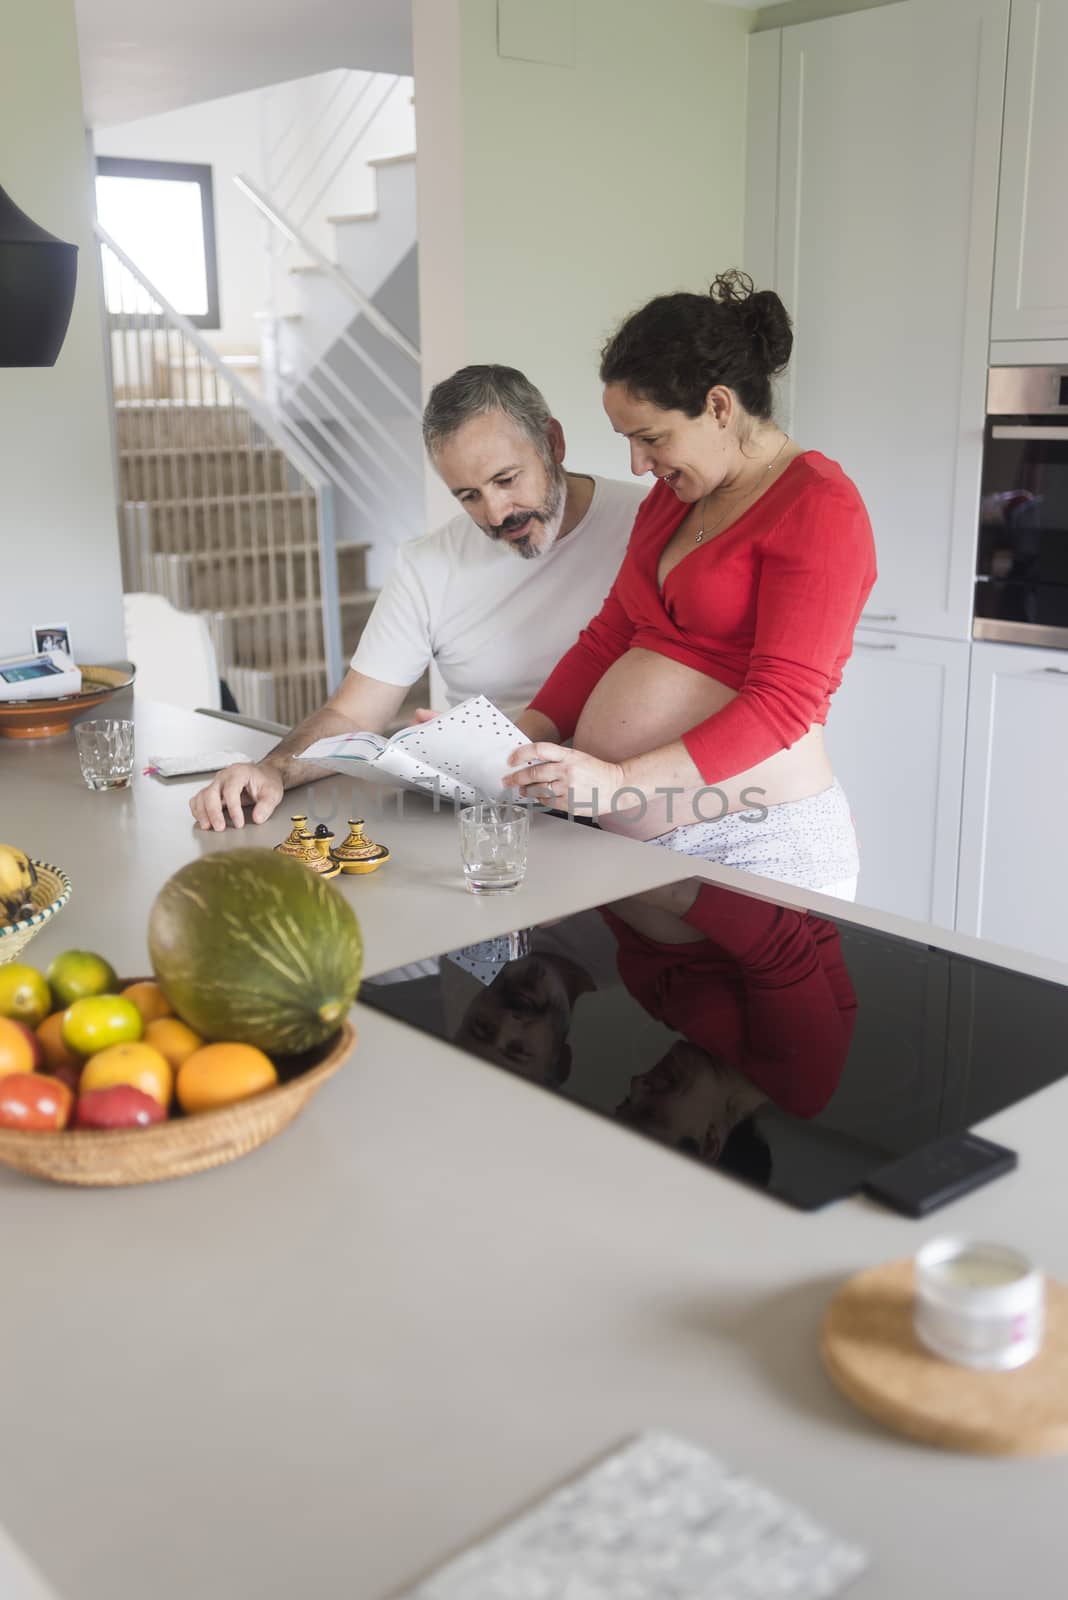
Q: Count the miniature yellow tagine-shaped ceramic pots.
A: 3